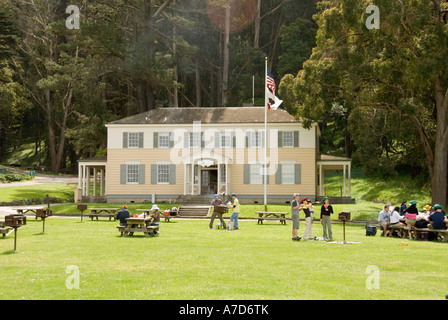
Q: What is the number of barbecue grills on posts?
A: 5